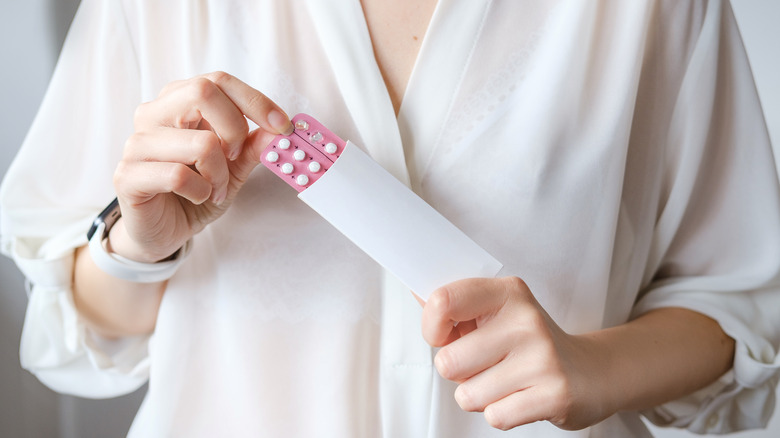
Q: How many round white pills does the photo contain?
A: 7